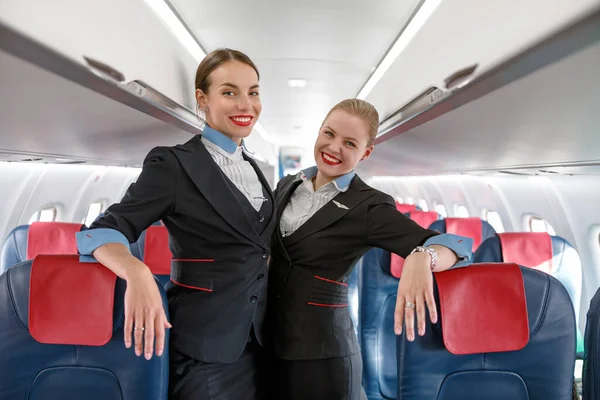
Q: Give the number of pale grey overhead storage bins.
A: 2